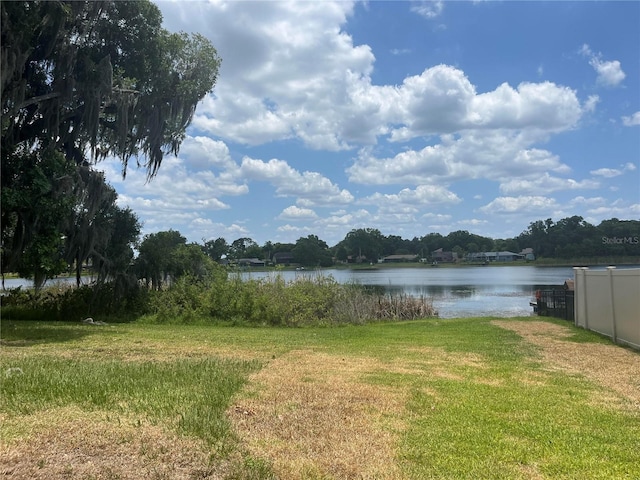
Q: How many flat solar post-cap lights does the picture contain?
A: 3